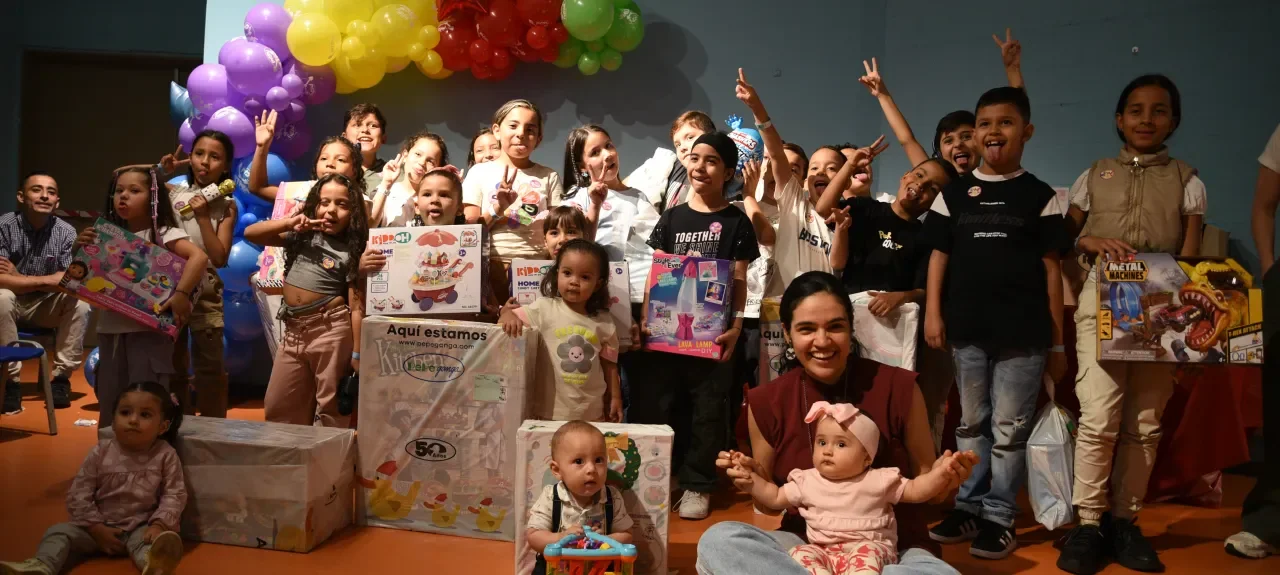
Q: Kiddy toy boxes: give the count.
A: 2